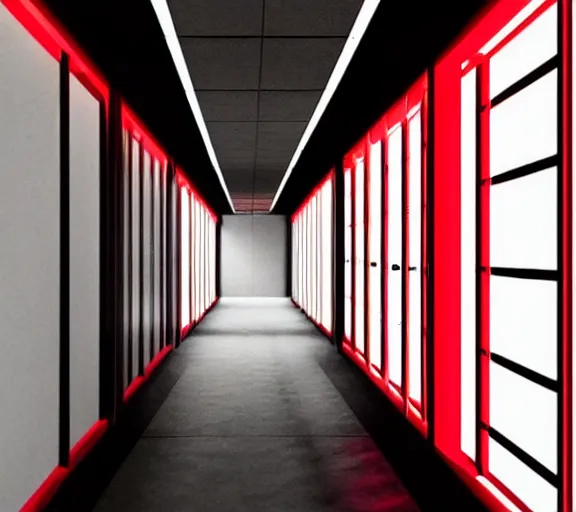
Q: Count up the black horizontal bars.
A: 5